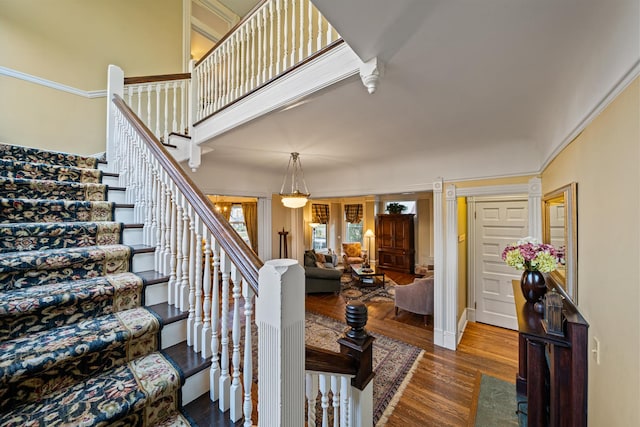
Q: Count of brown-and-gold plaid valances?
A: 2